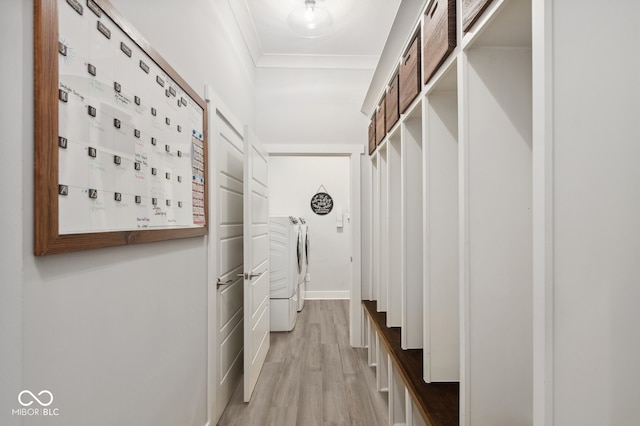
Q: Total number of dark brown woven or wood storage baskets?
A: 6